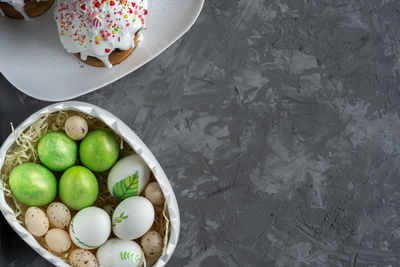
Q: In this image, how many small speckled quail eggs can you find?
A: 7